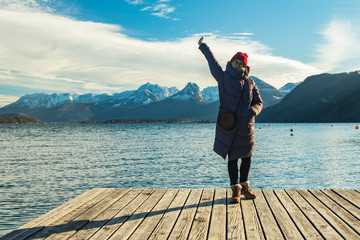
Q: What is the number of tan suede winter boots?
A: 2